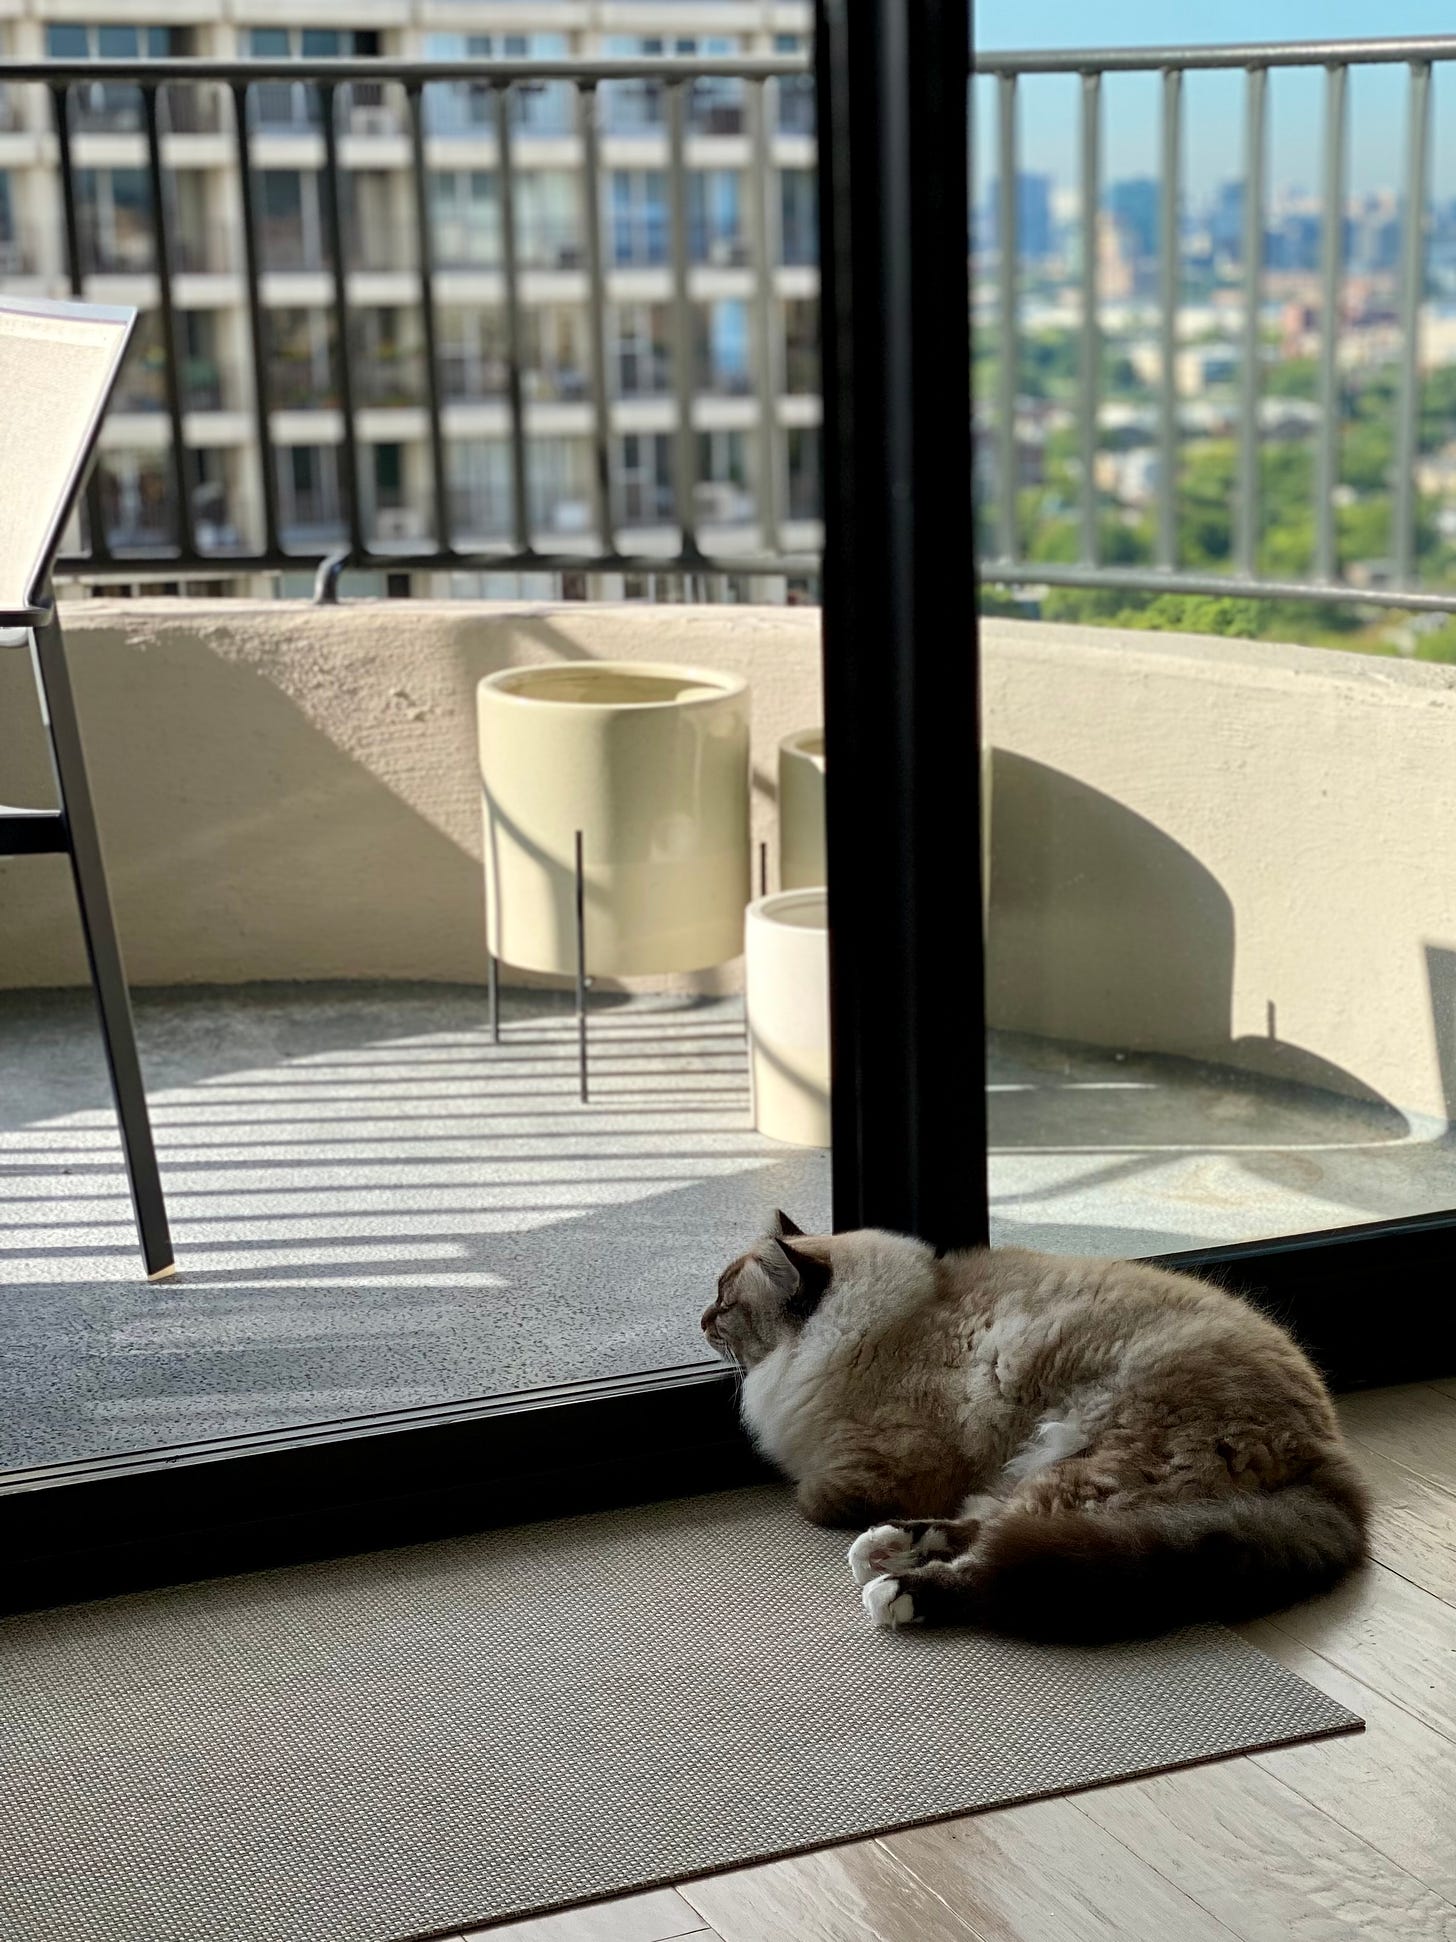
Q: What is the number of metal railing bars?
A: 15